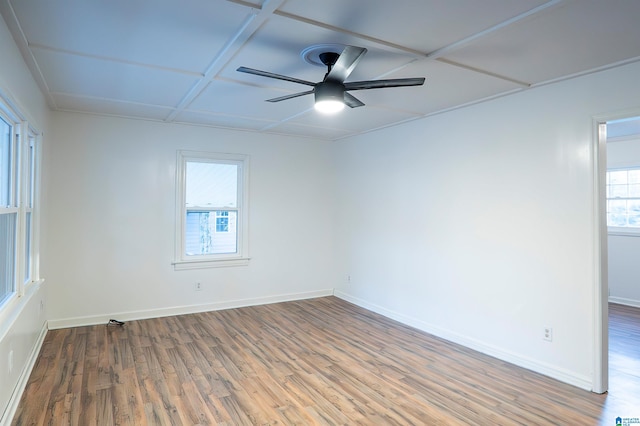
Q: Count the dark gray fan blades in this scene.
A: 5